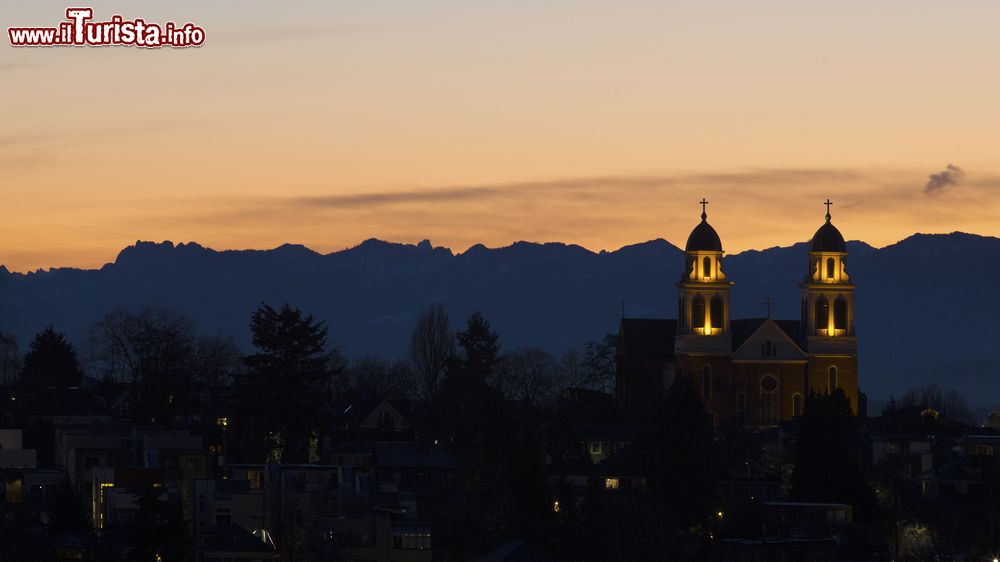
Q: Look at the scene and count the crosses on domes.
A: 2